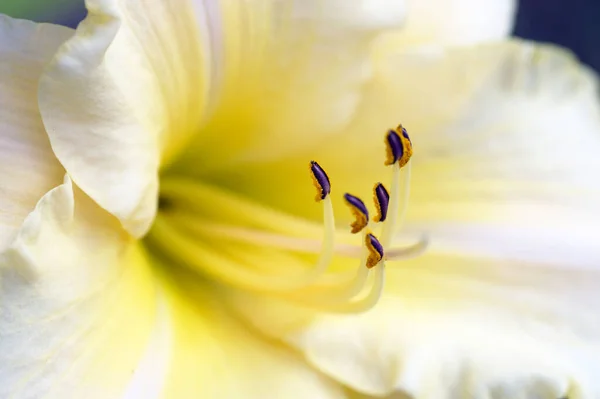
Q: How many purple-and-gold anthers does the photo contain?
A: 6